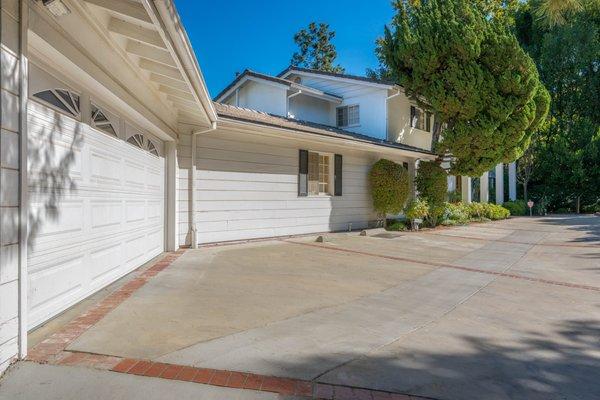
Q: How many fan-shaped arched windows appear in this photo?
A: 4